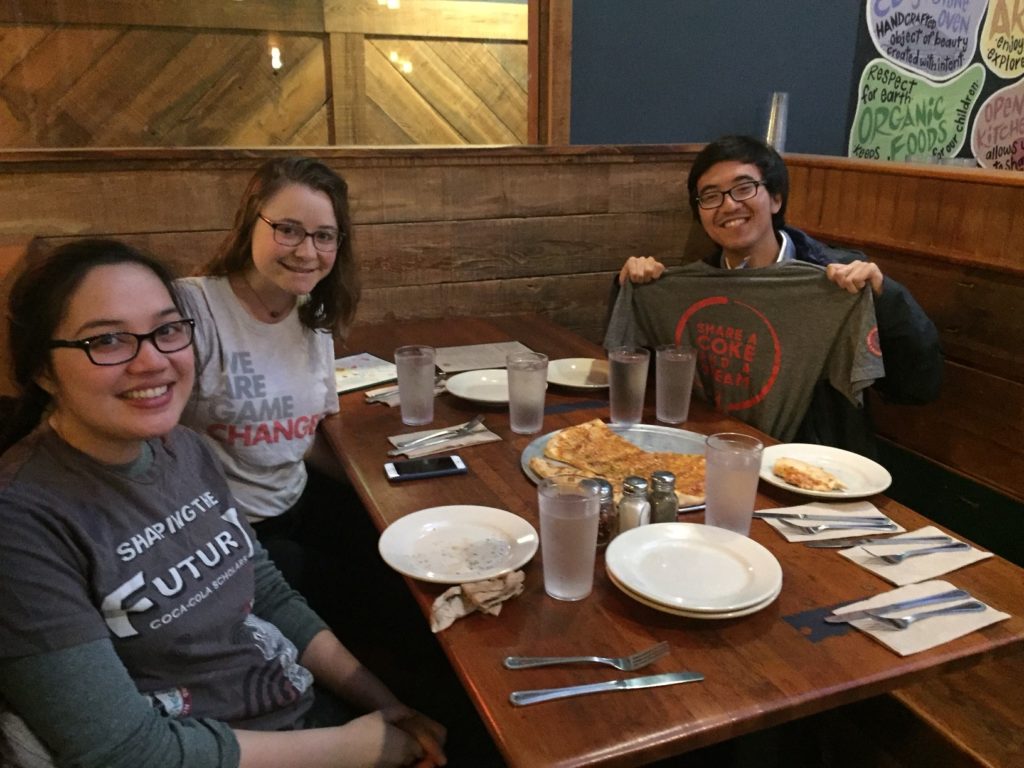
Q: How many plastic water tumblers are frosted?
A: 6